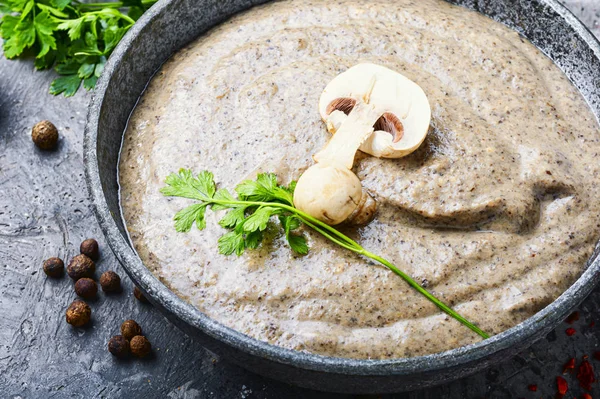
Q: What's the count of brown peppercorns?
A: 11